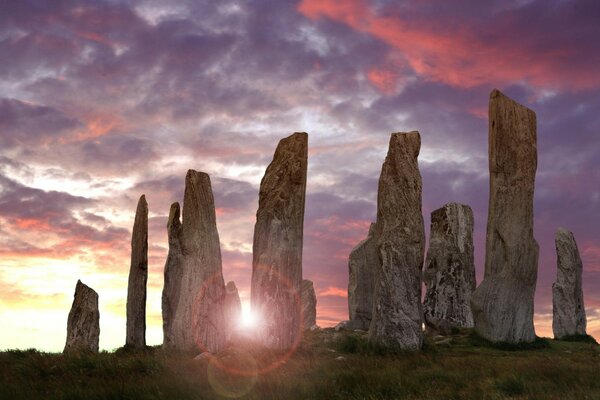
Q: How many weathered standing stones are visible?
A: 12